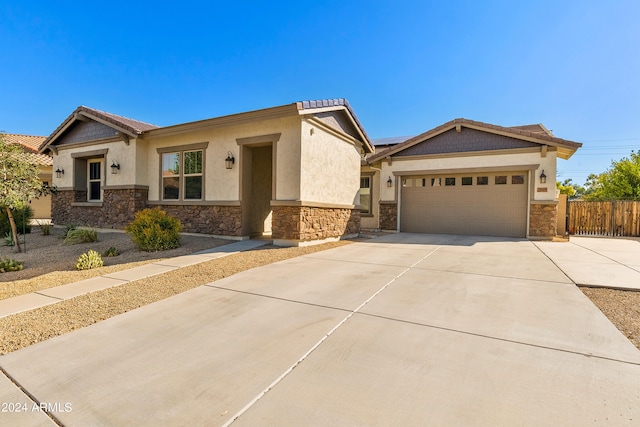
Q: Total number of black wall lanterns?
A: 5